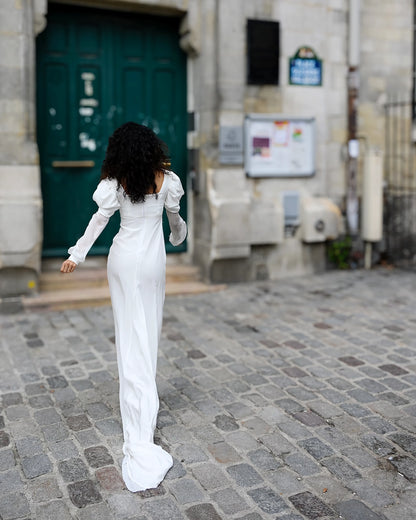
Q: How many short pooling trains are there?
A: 1